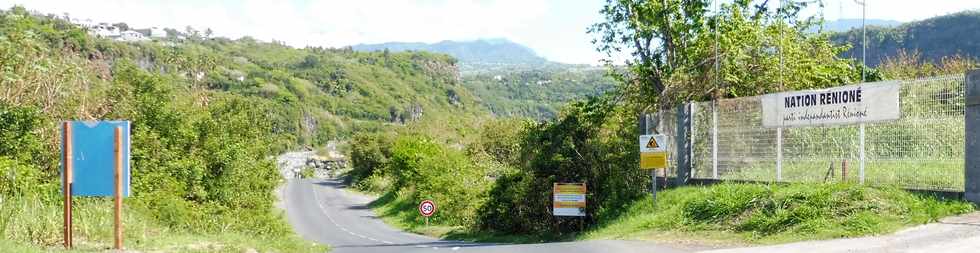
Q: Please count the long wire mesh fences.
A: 1